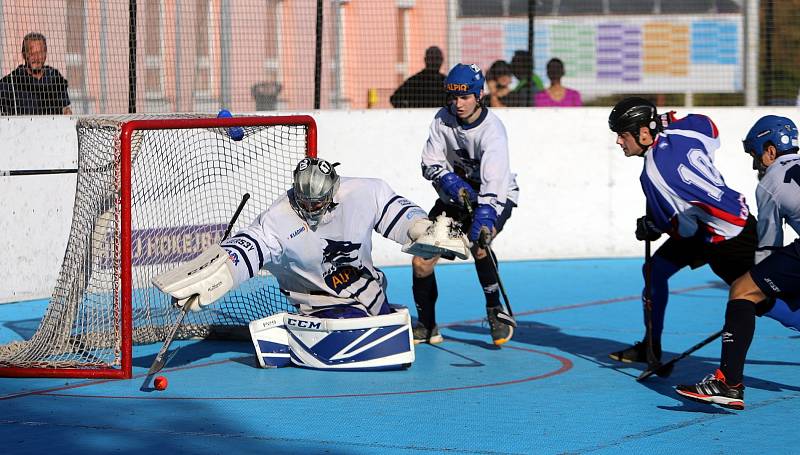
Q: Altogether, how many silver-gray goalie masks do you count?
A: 1